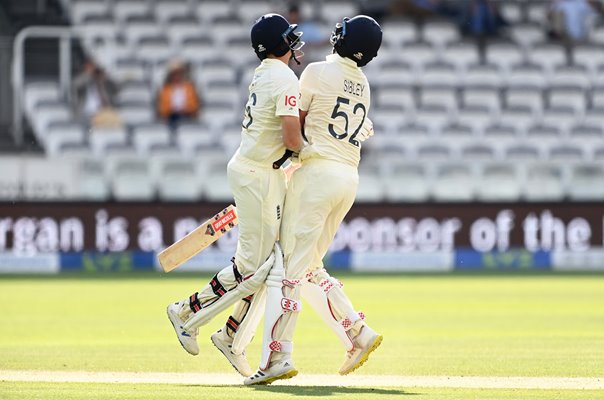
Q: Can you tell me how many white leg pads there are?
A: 4